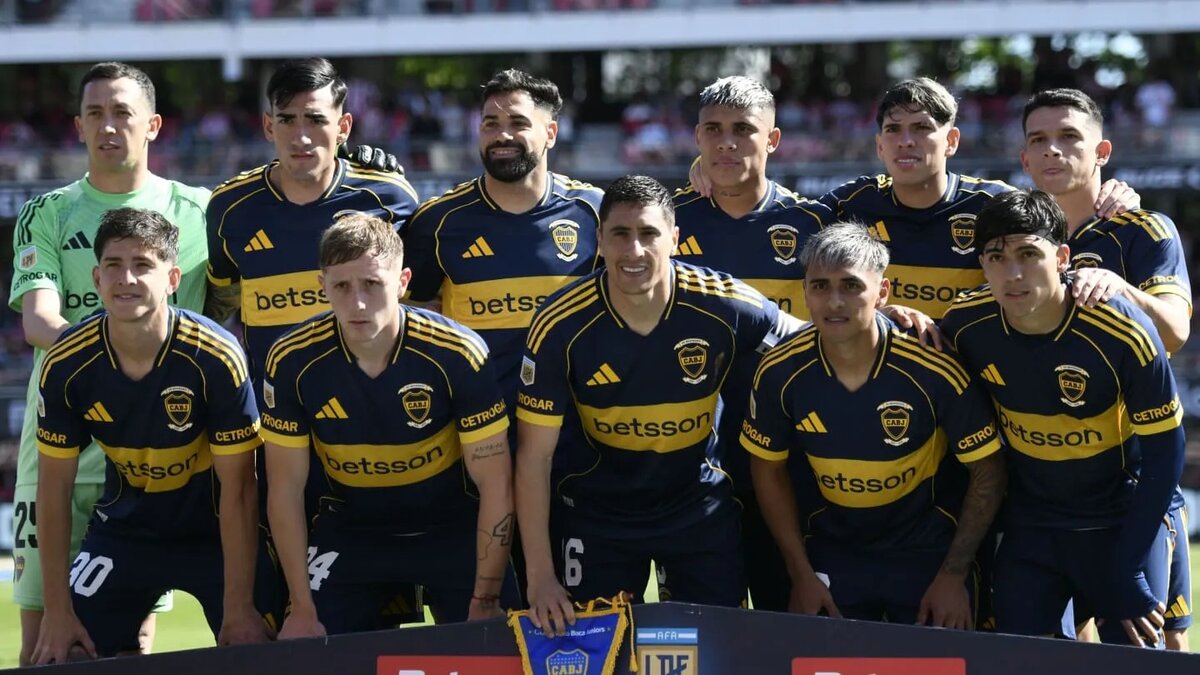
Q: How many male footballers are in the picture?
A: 11